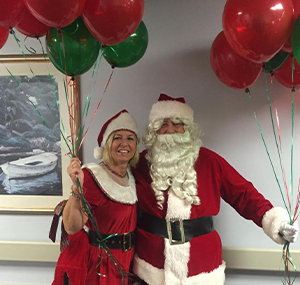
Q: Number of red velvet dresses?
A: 1